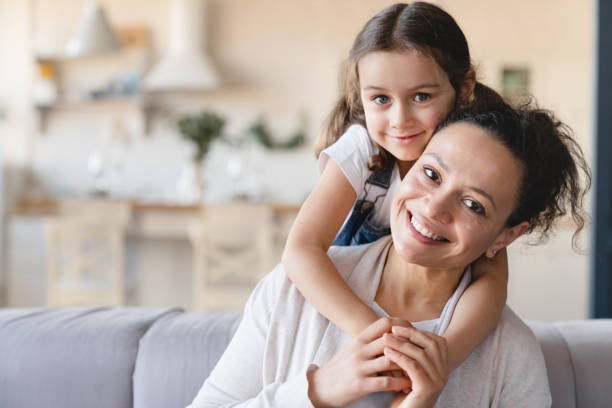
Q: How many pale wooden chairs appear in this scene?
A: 2